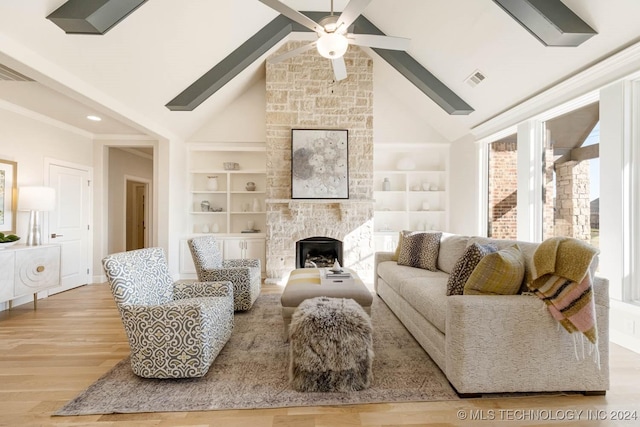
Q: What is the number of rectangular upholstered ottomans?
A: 1